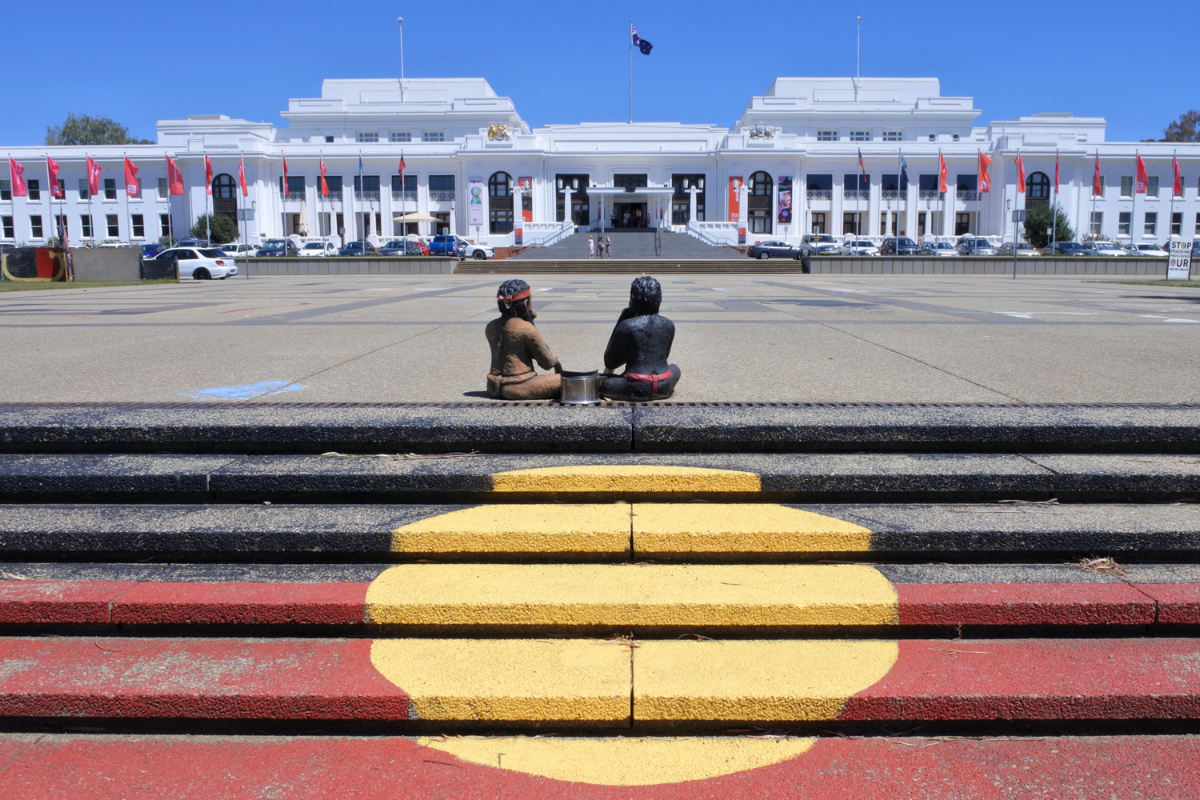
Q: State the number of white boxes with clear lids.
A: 0